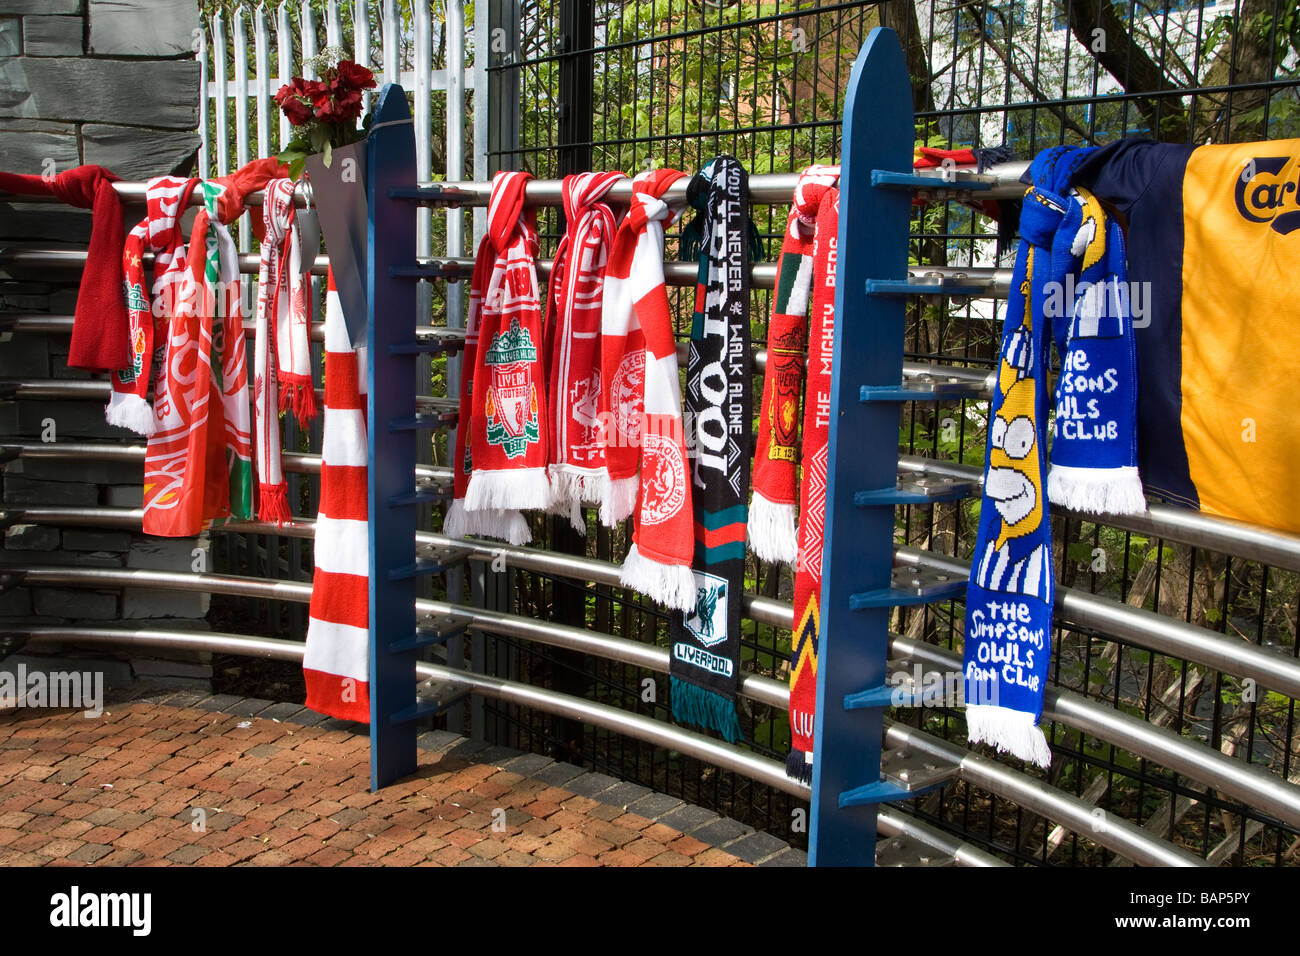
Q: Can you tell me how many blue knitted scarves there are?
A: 1